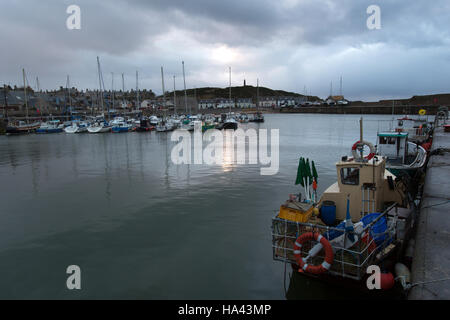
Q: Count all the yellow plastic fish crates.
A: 1